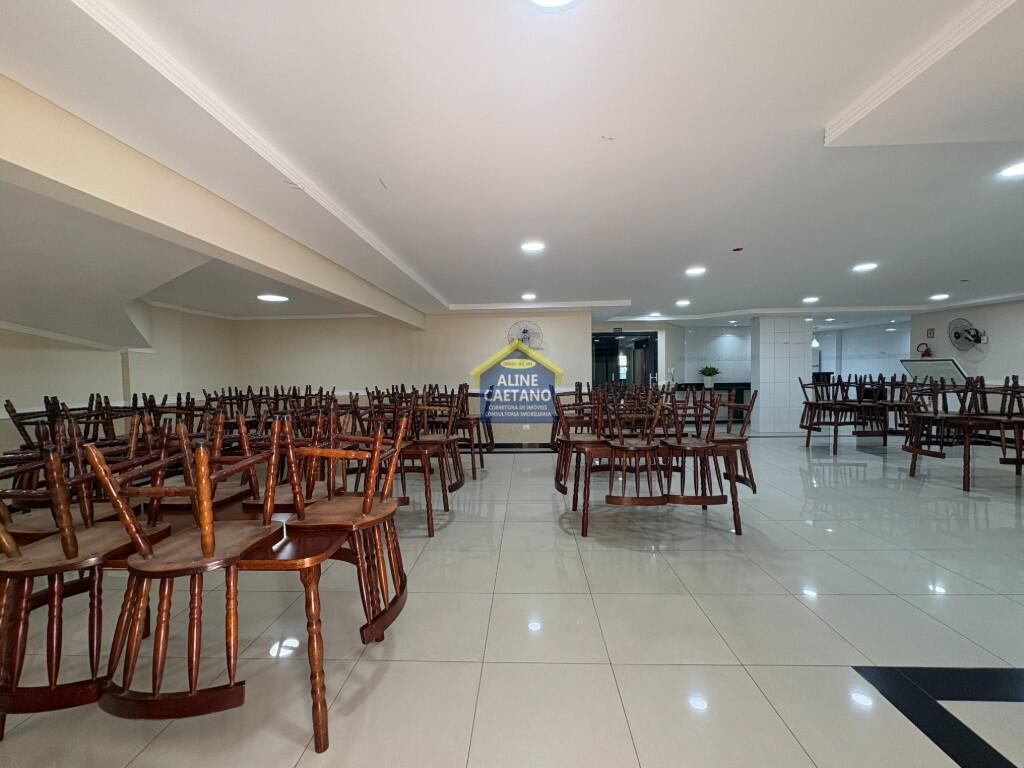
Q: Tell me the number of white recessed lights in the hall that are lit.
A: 11